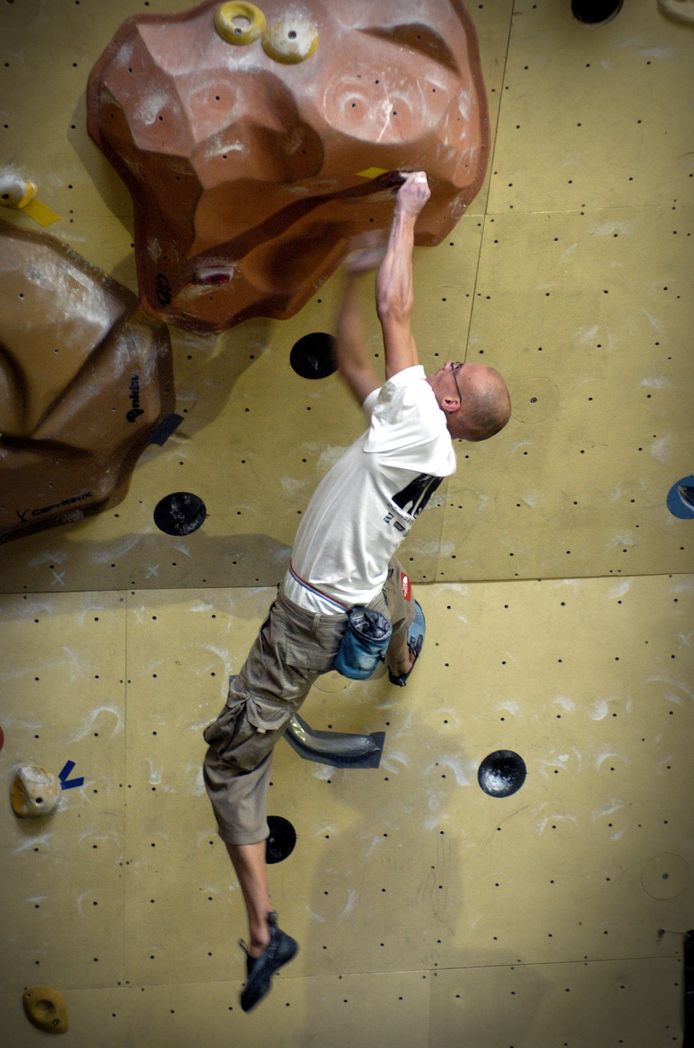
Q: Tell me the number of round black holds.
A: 5